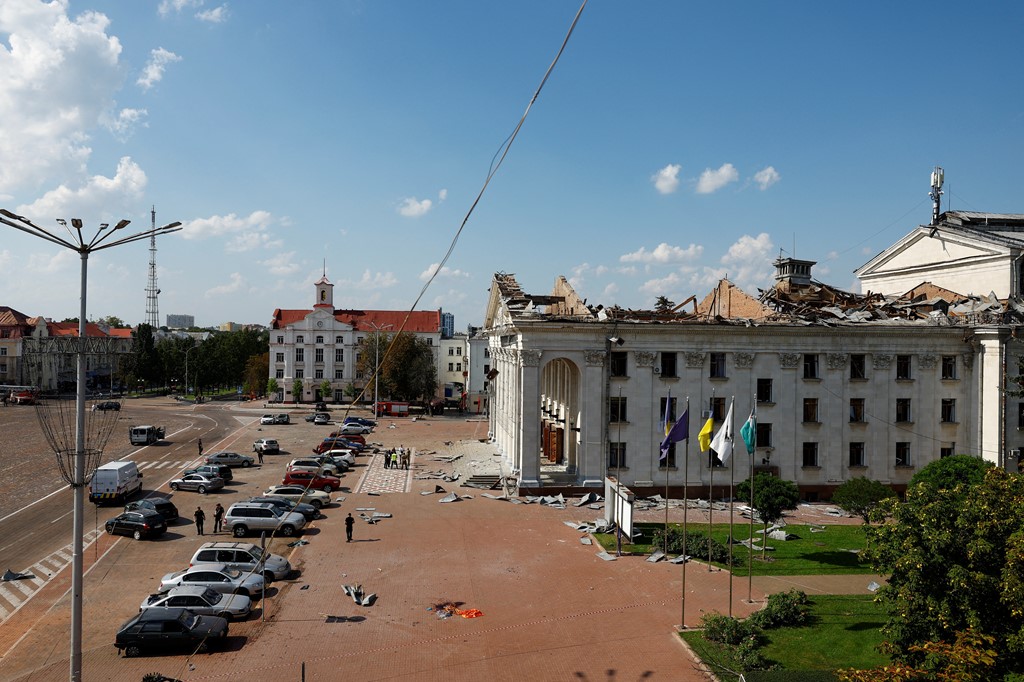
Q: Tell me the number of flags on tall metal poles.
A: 5